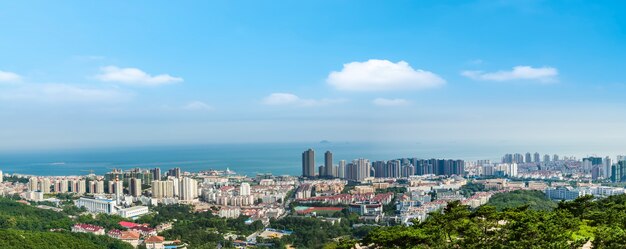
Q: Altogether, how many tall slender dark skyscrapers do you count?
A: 2